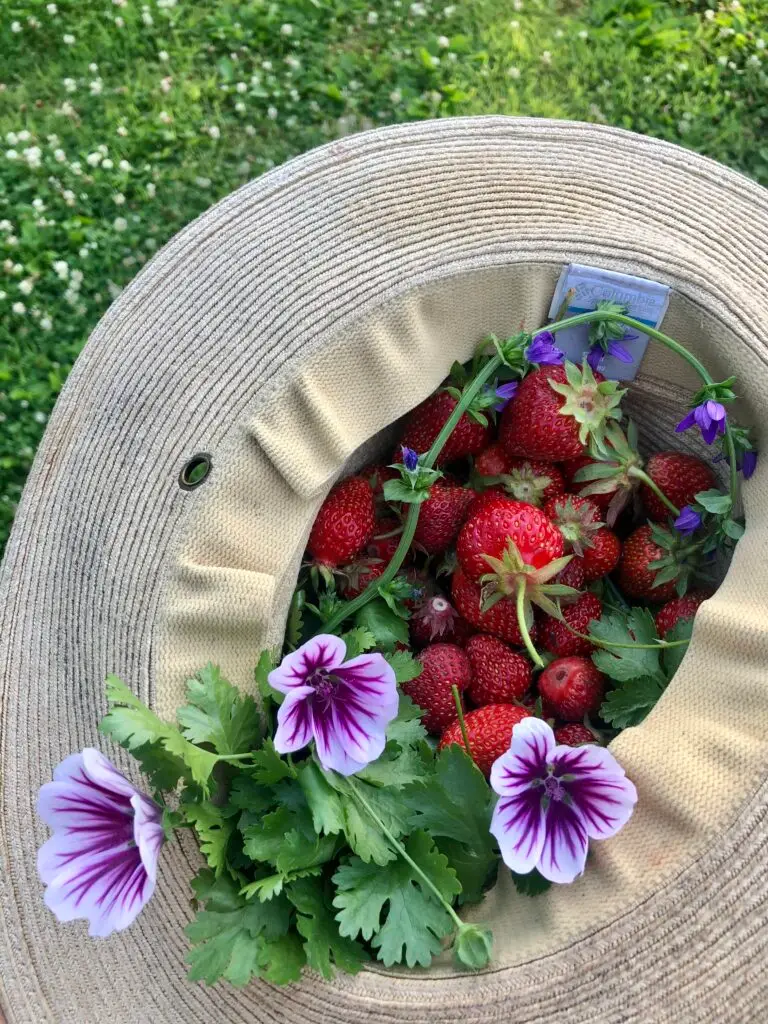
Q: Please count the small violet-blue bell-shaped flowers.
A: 7